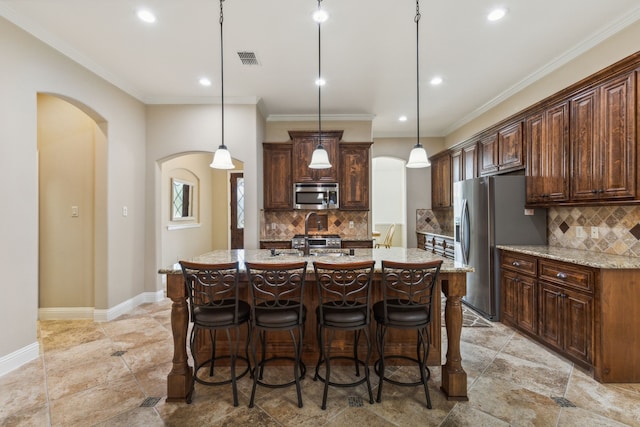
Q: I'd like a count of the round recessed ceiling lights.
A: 7